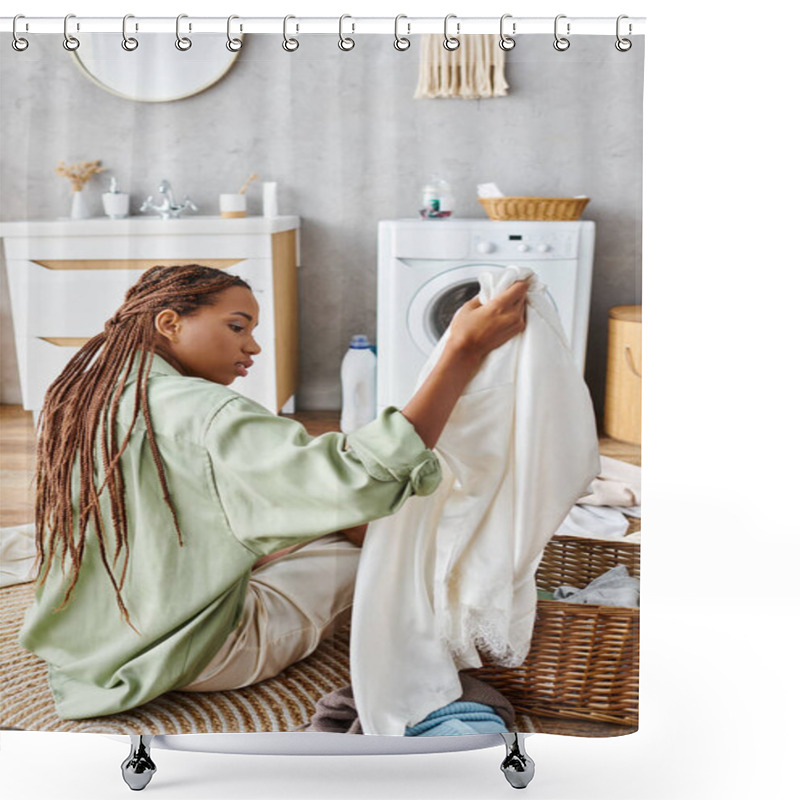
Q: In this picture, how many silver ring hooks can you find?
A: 12